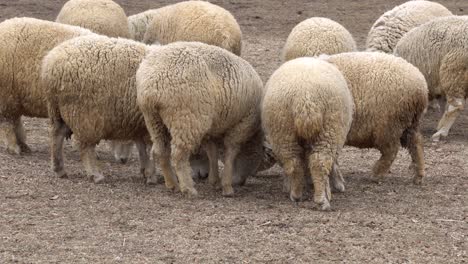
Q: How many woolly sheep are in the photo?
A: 10